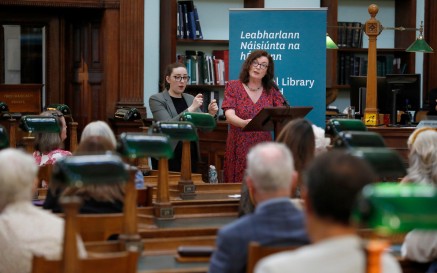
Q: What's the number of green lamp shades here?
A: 15